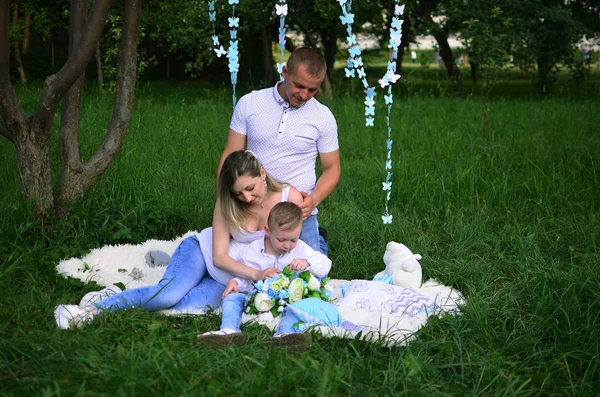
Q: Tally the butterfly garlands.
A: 5